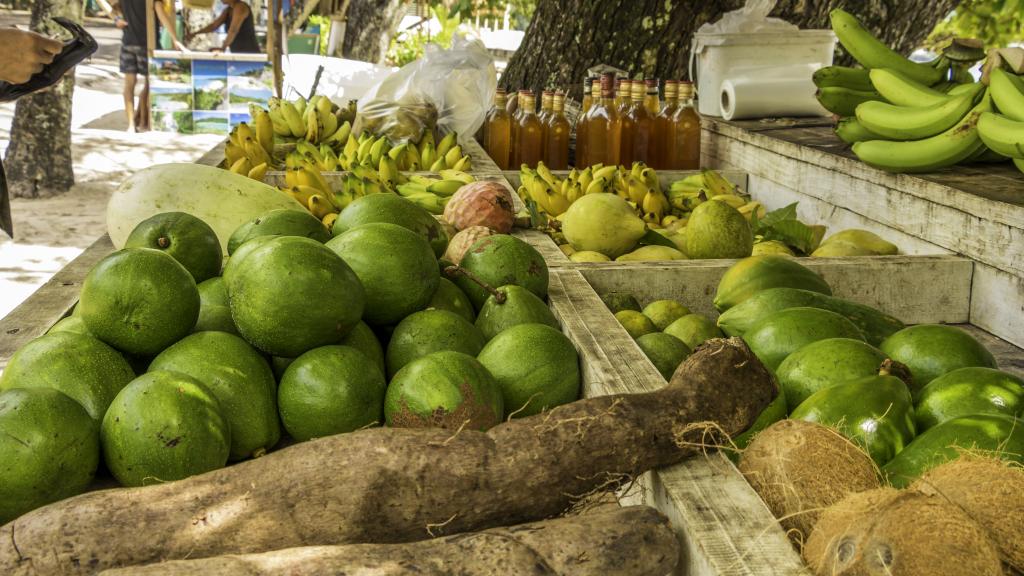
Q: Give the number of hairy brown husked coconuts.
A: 3